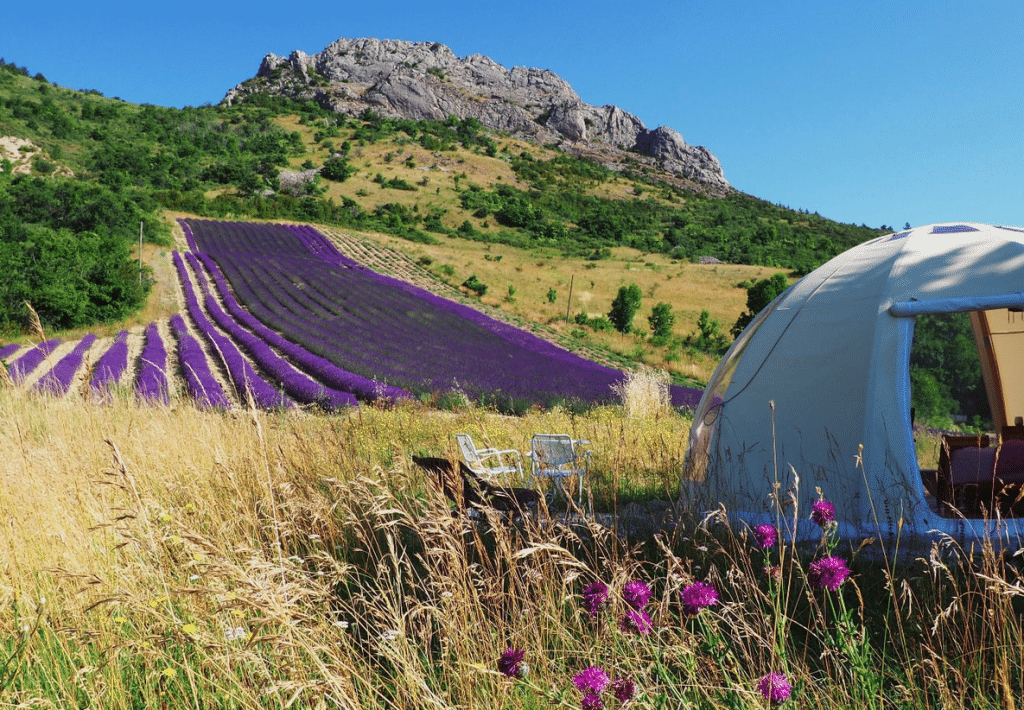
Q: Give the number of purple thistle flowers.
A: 12